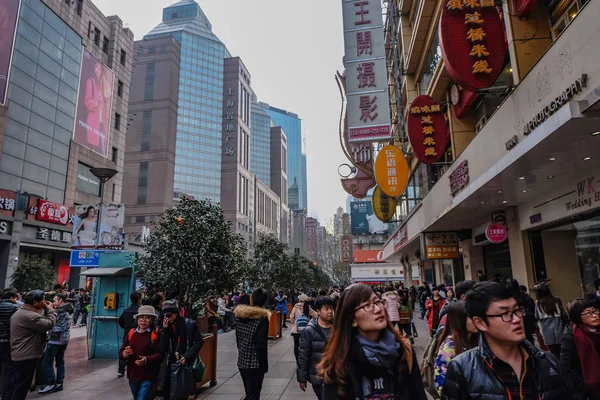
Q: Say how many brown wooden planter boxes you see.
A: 3